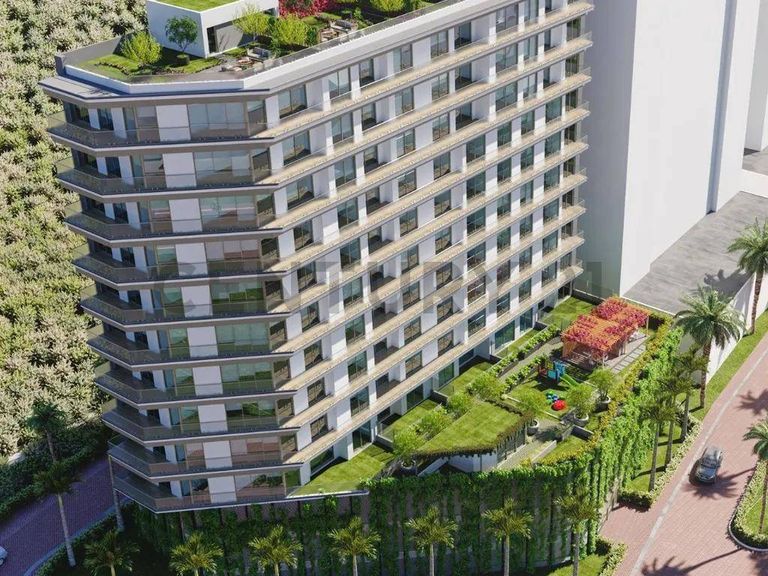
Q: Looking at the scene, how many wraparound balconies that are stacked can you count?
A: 10